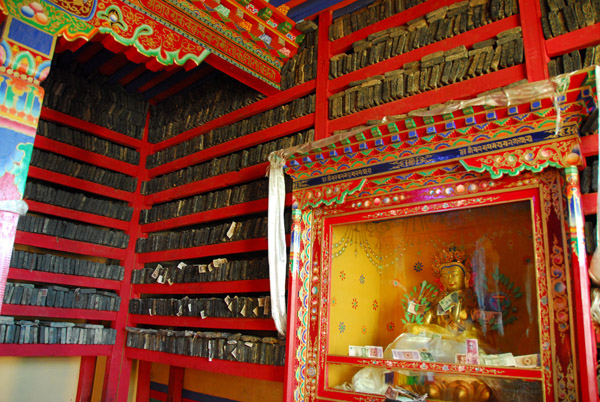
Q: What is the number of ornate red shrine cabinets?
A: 1